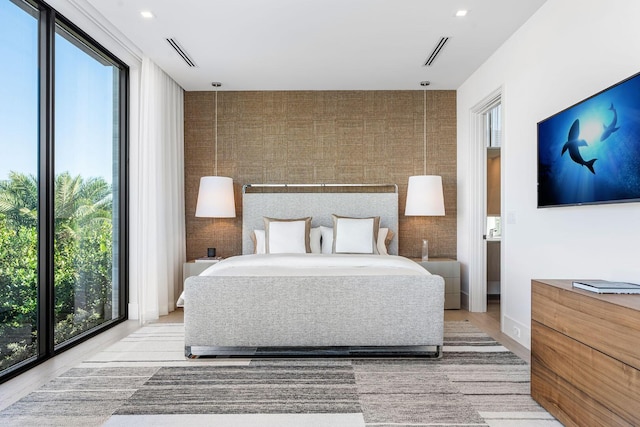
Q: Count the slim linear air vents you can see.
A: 2